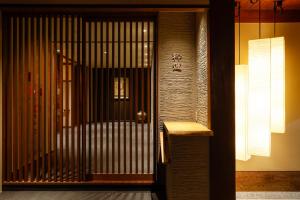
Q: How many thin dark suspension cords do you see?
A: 3